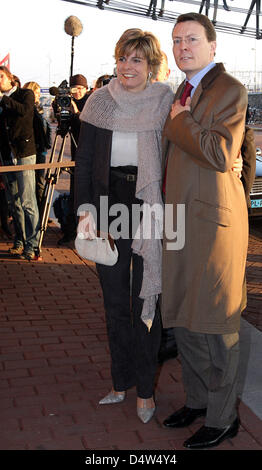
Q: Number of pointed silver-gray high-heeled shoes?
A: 2